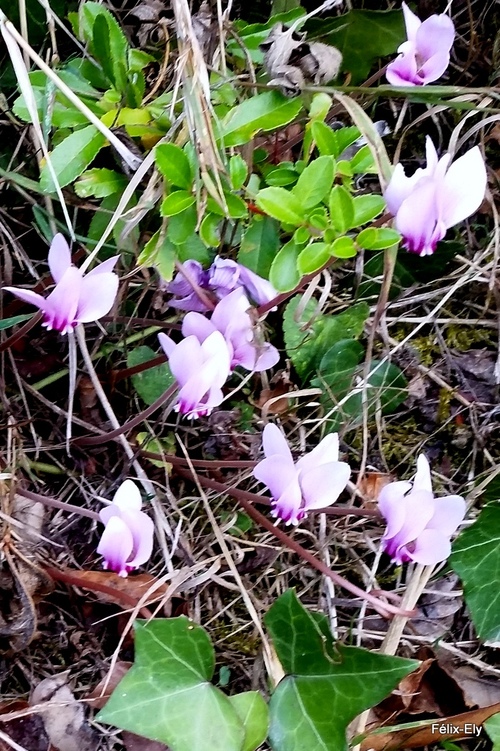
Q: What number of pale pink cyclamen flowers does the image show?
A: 8